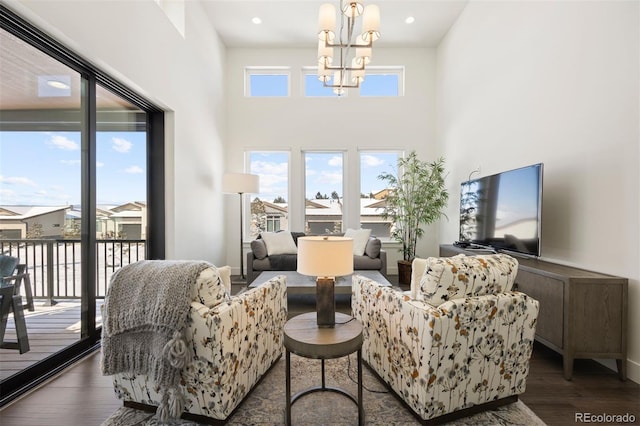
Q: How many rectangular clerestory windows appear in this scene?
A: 3